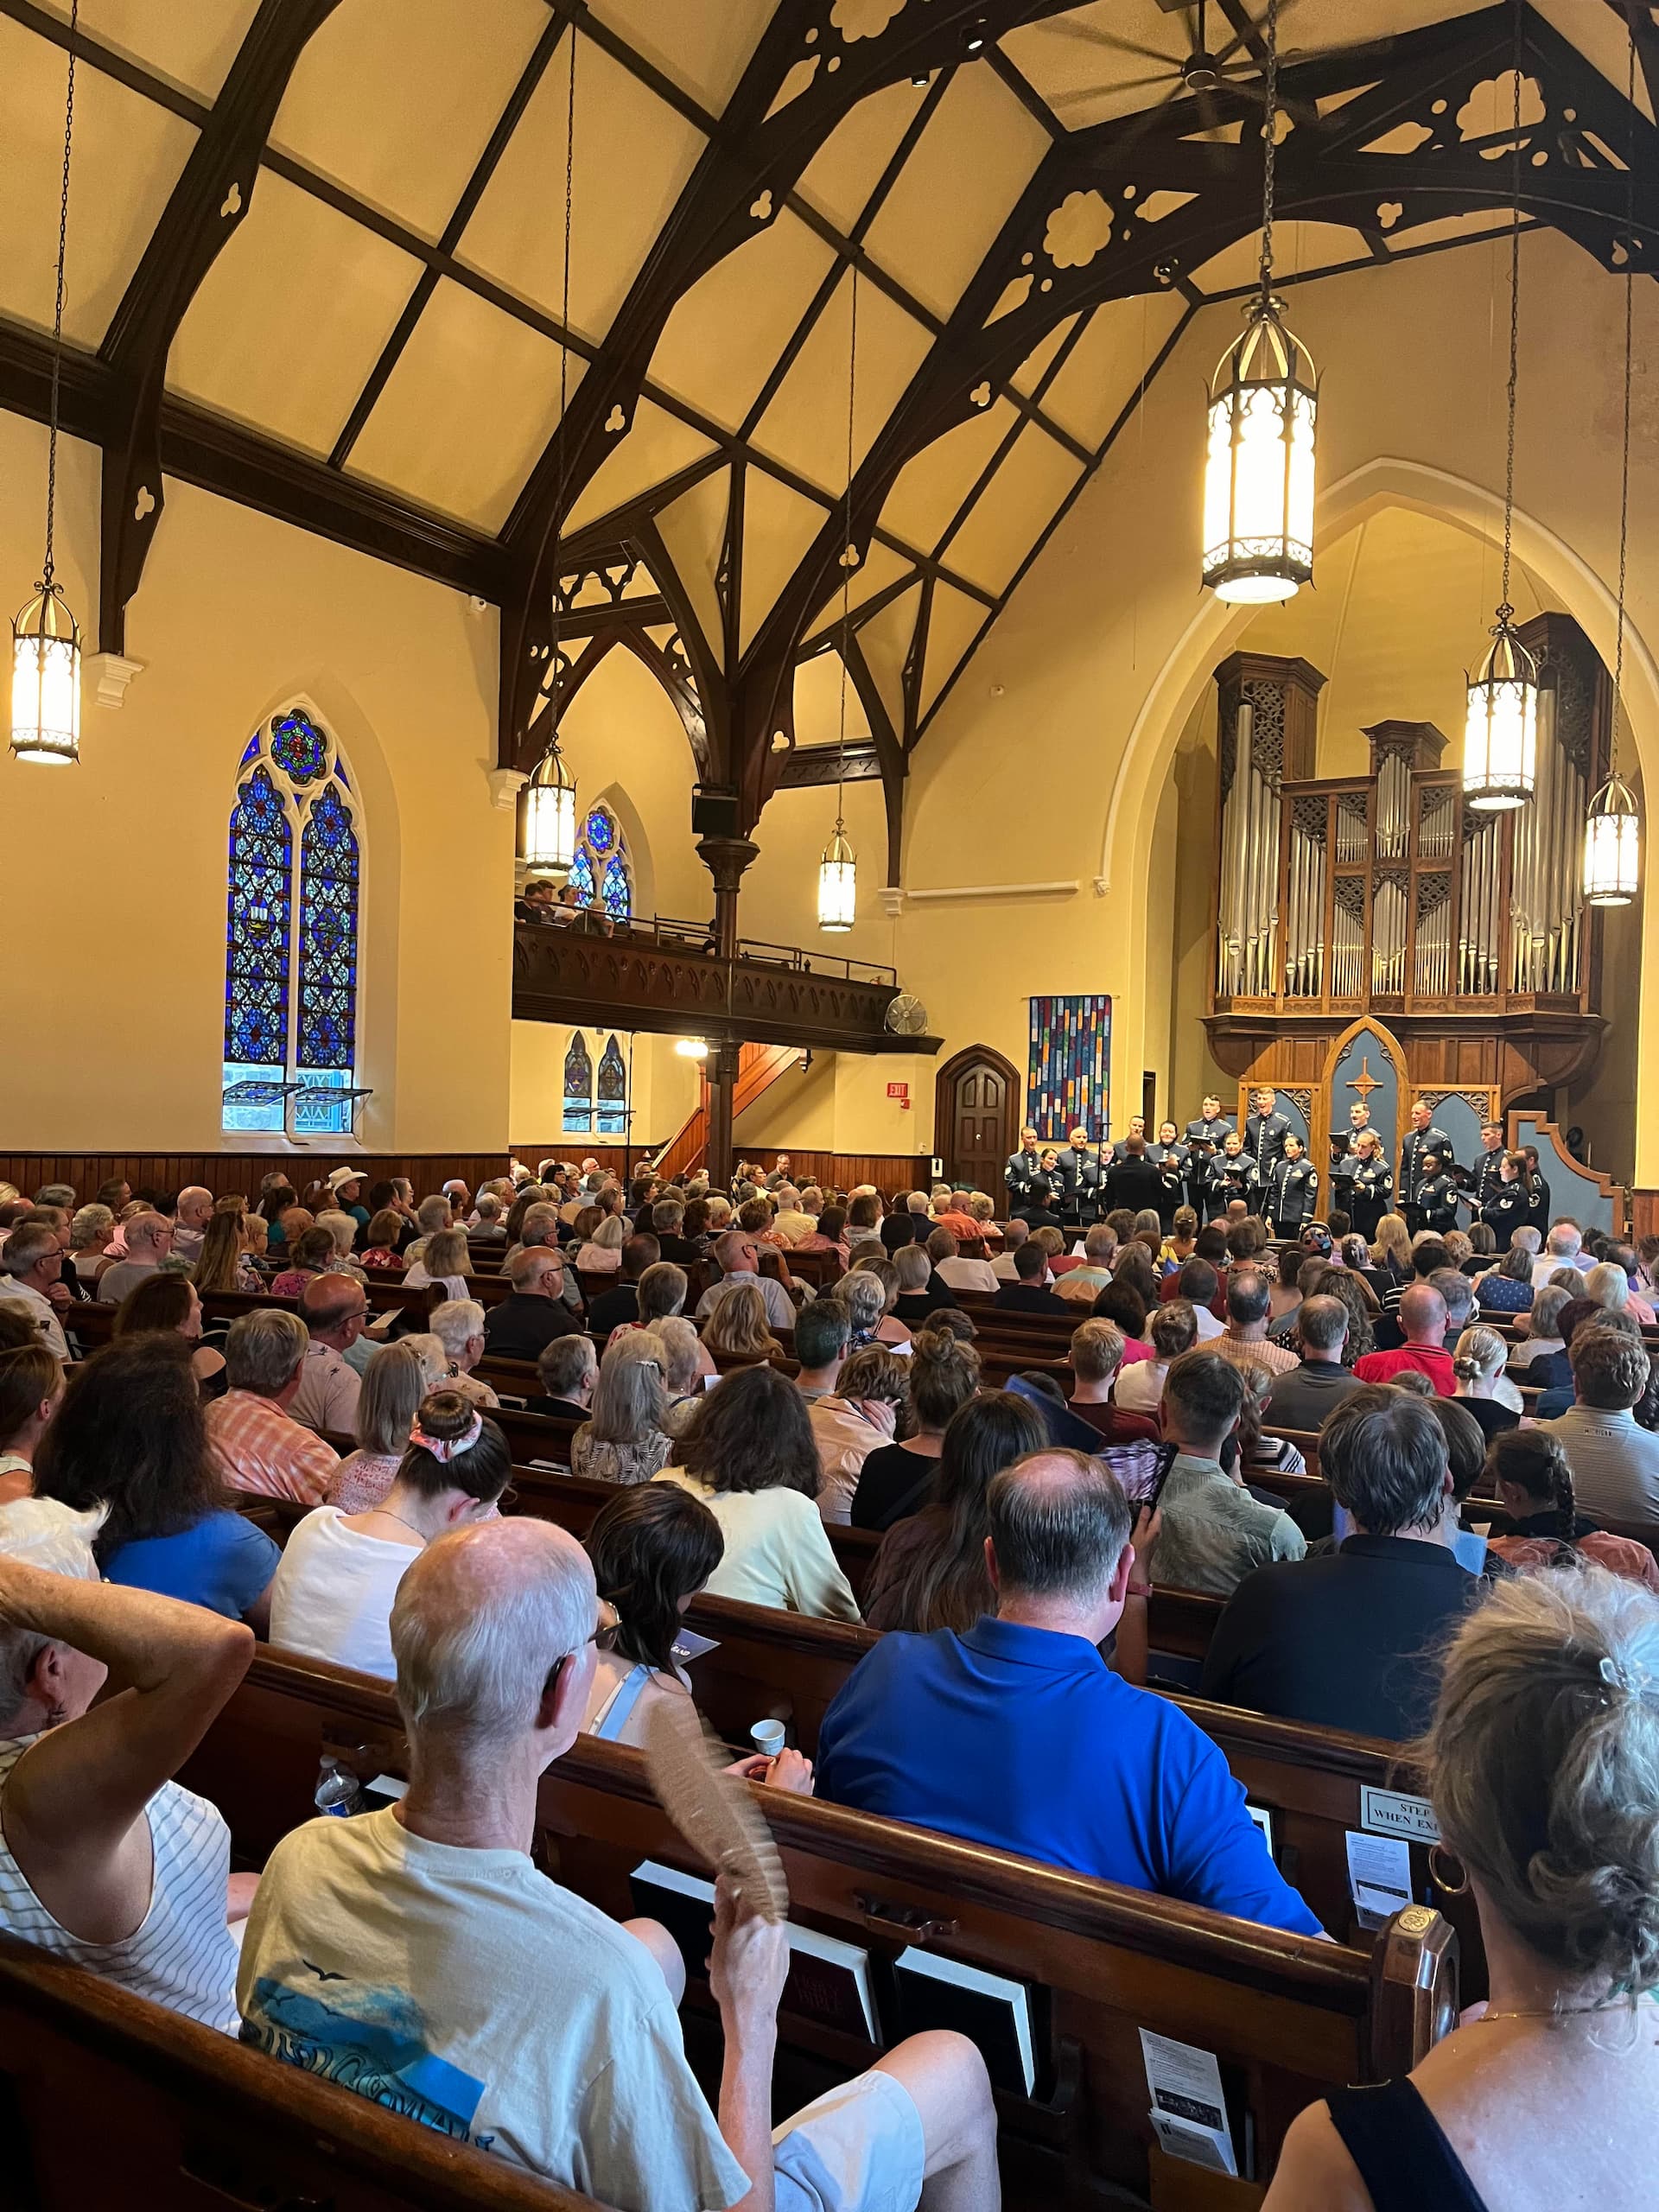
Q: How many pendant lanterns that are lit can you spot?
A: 6